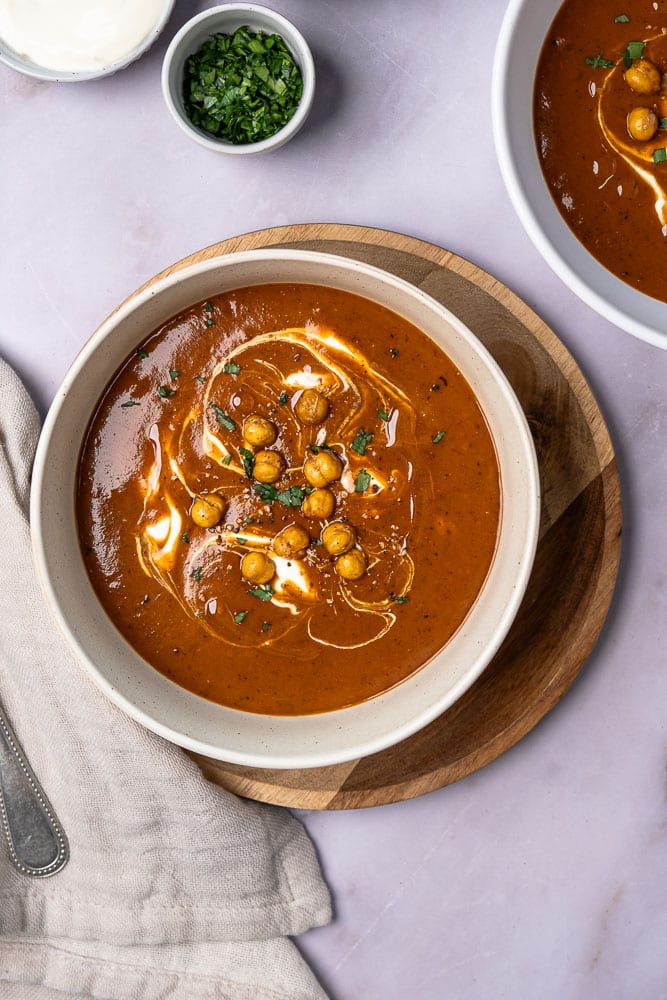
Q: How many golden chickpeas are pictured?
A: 12